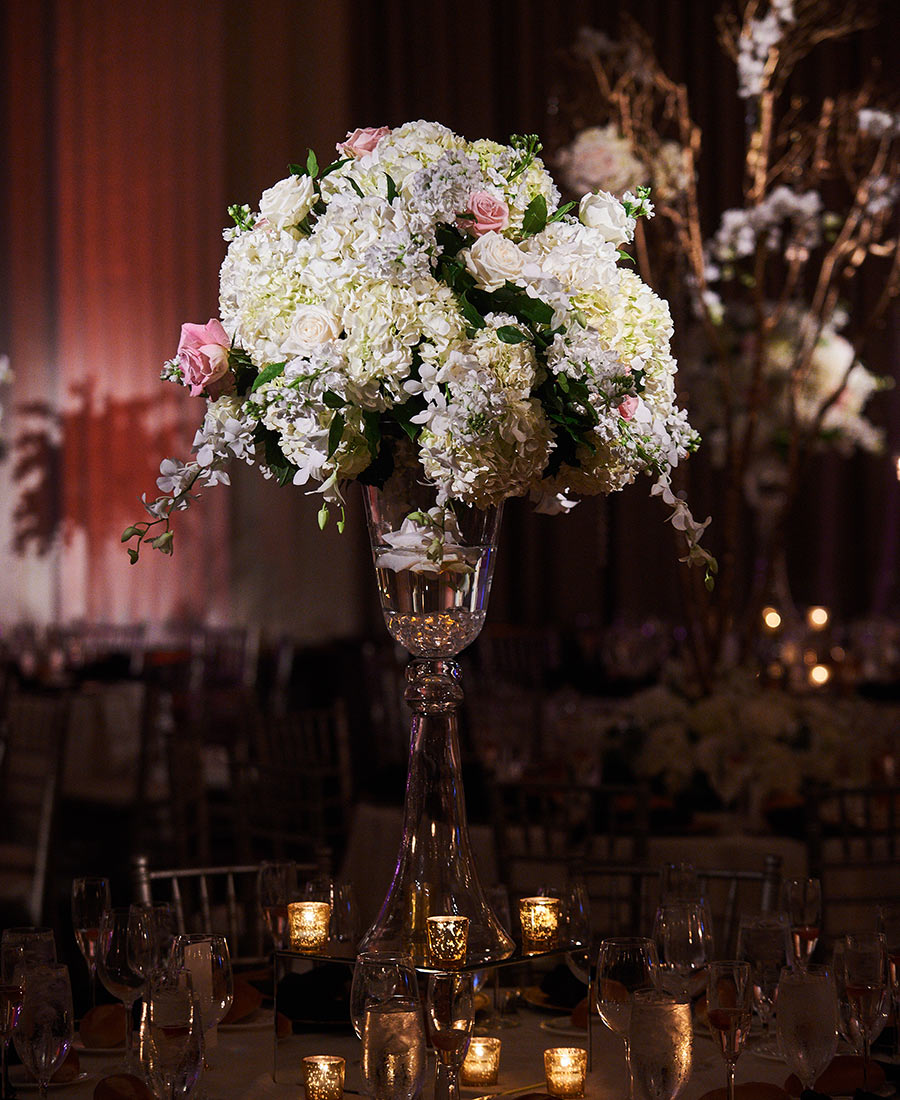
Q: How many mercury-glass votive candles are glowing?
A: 6